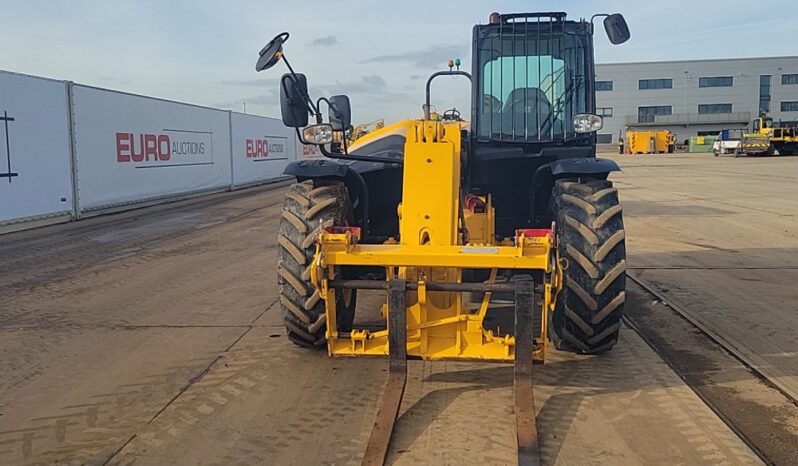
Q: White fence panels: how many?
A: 4